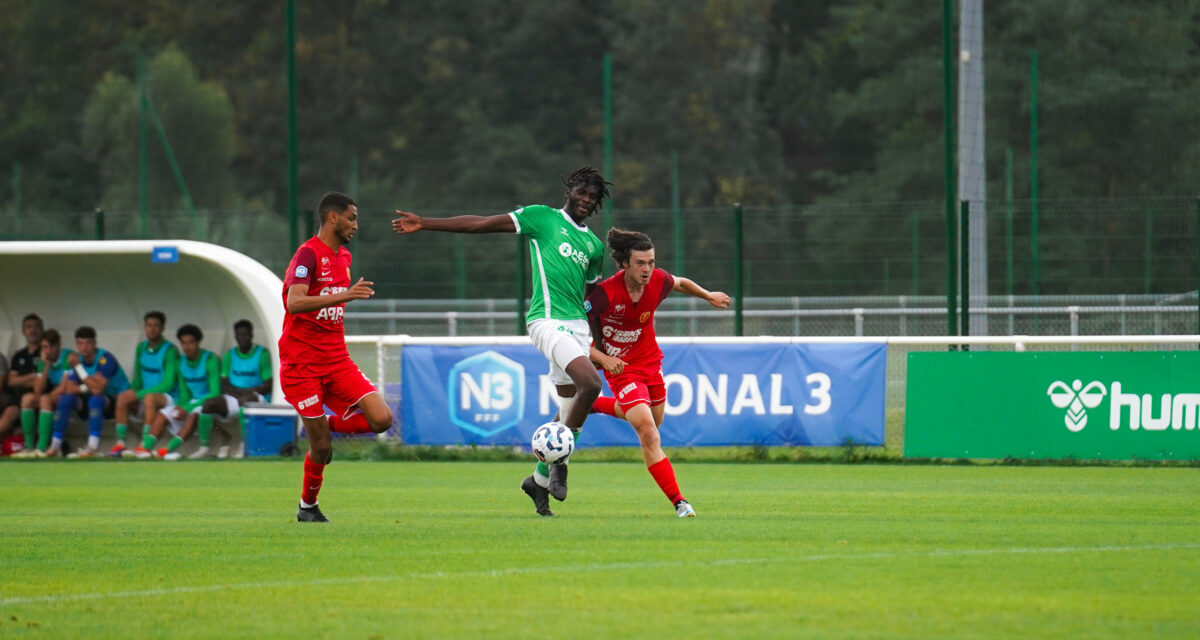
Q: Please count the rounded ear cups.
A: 0